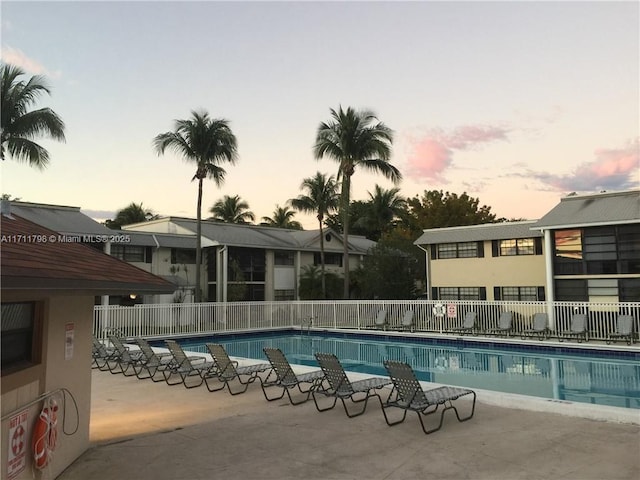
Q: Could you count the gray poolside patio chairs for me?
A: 15